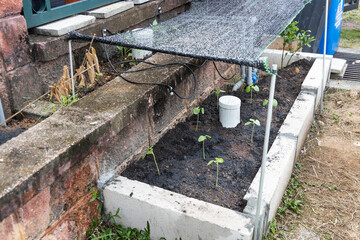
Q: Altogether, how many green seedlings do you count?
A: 8